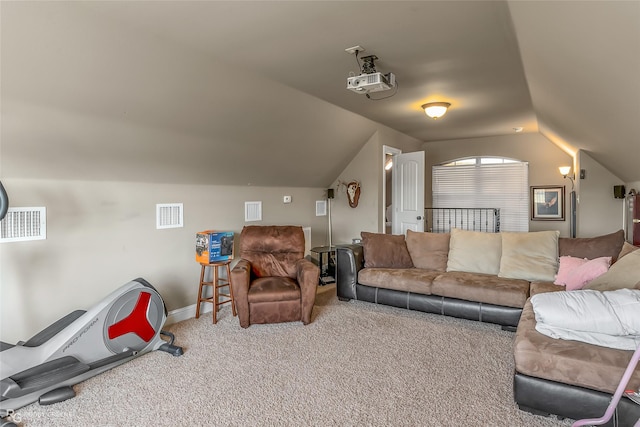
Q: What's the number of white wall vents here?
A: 4